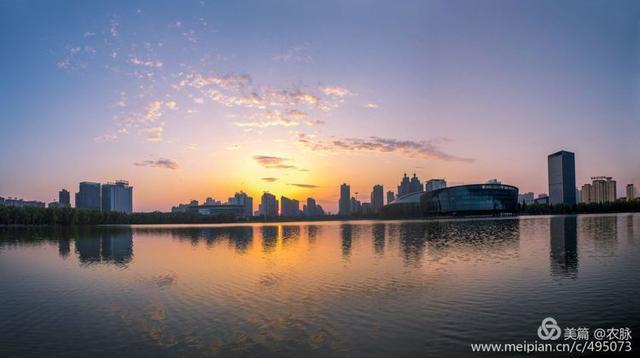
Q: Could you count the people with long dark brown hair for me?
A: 0